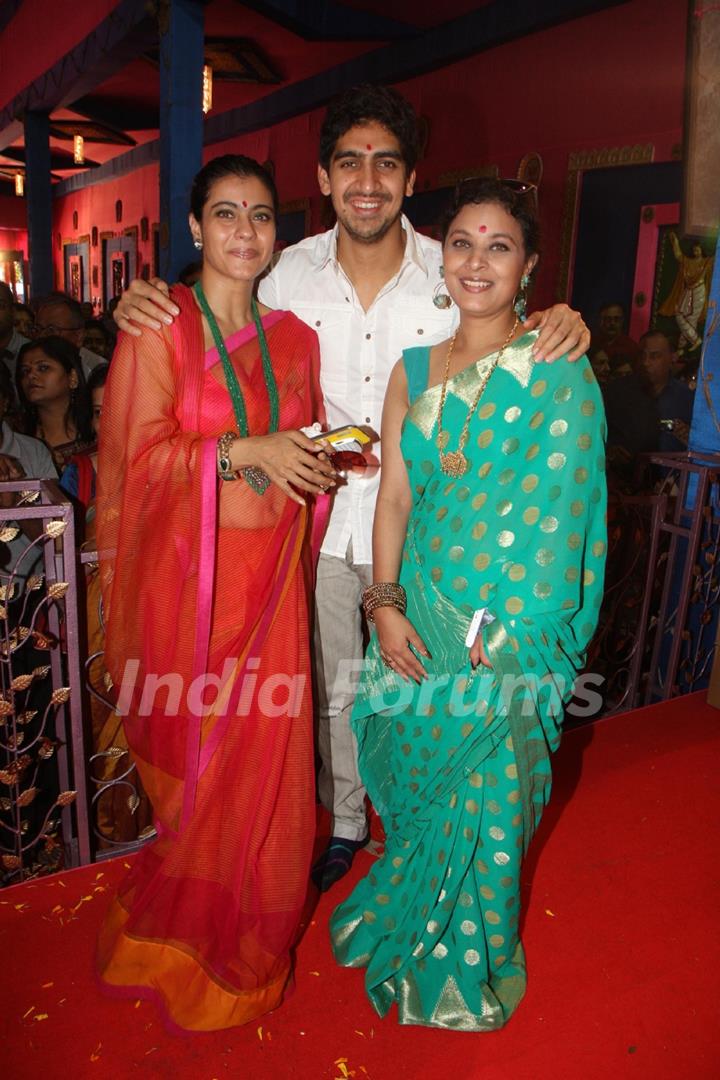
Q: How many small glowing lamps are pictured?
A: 3